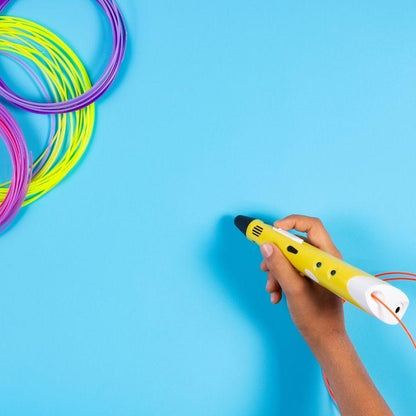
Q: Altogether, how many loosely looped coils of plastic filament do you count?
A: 3